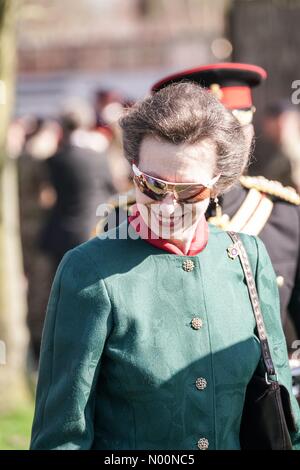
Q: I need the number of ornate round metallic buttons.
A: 4